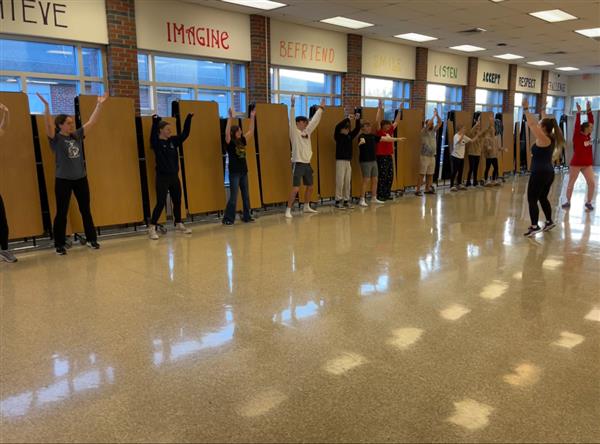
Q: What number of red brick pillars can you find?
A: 7